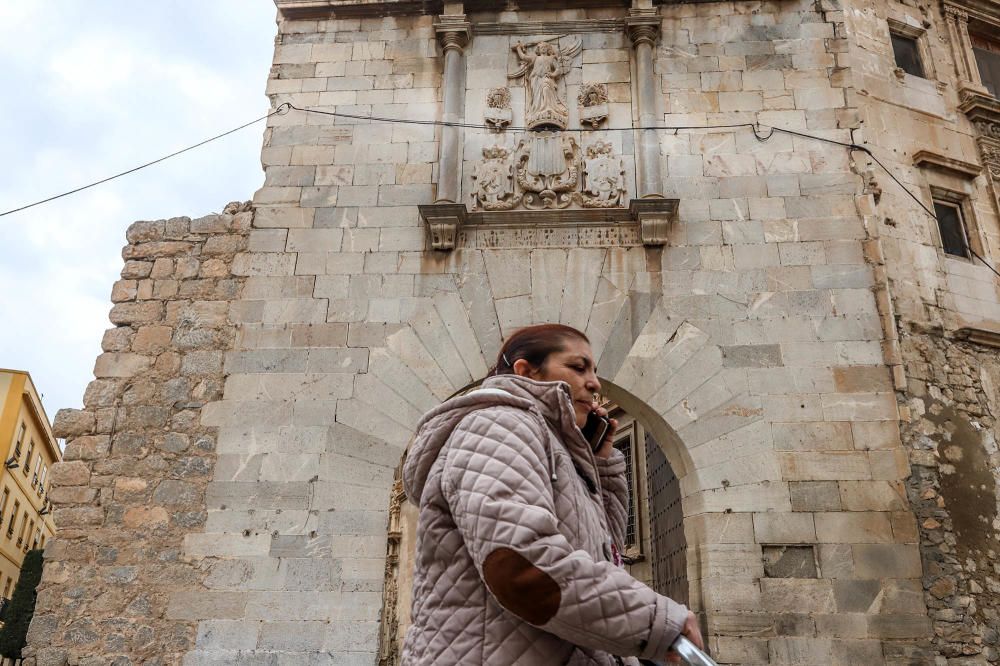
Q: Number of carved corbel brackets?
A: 2